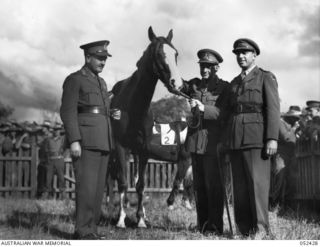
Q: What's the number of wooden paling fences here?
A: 1